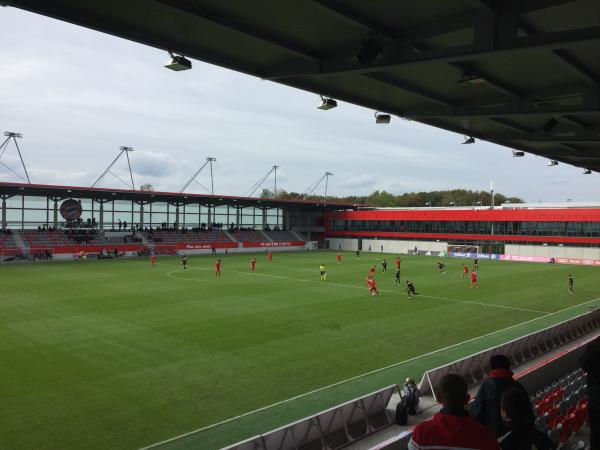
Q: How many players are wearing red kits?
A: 10